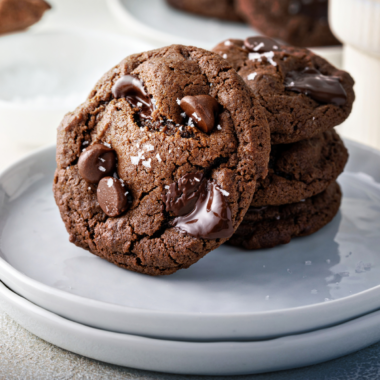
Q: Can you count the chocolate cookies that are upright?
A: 1